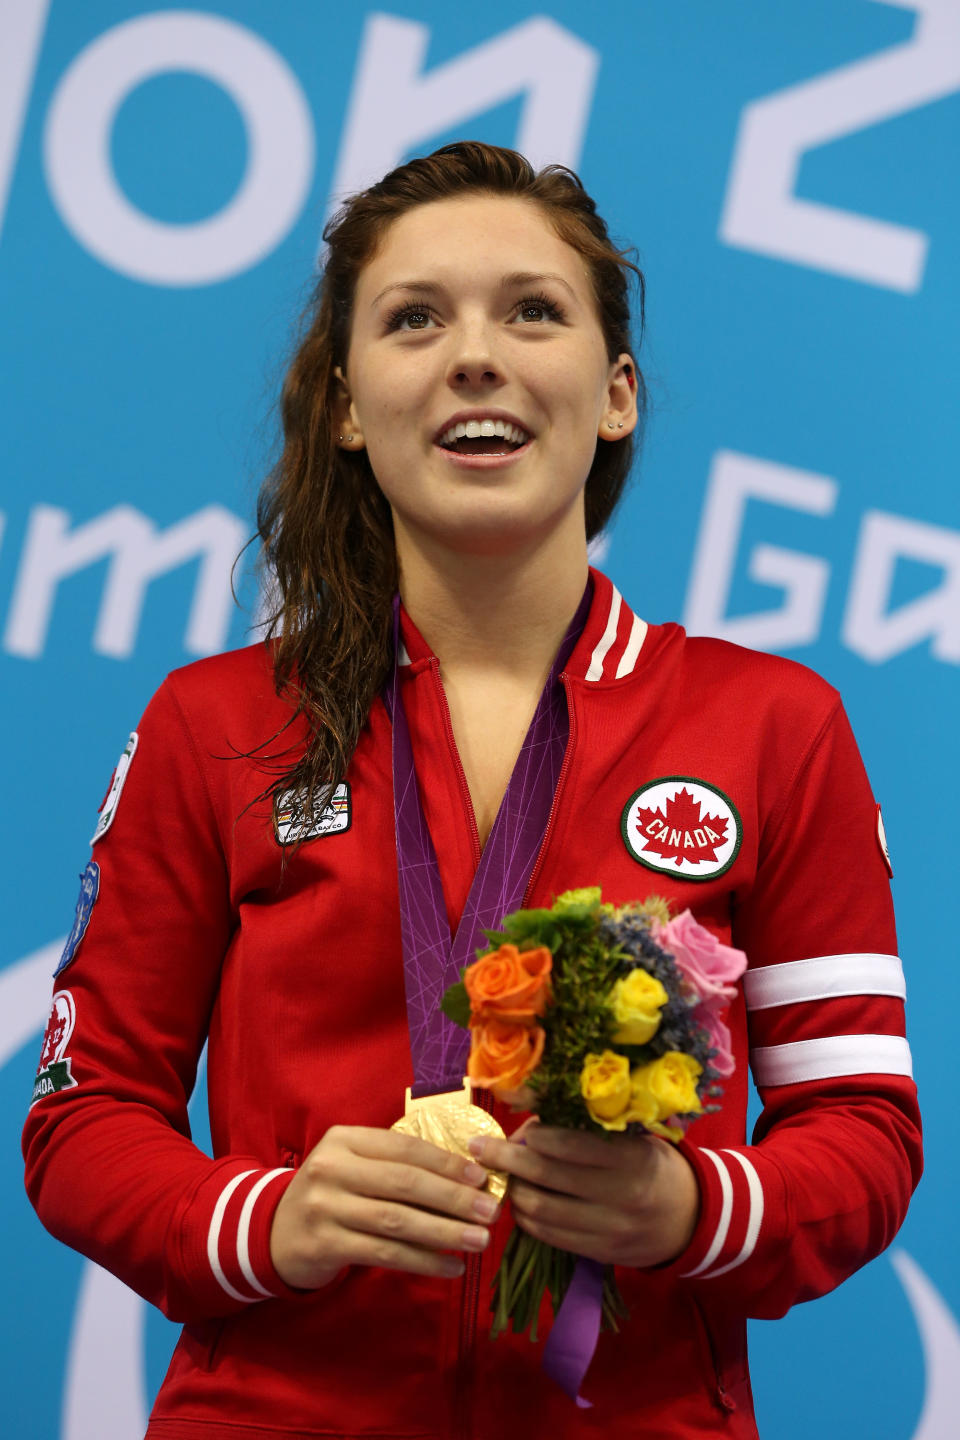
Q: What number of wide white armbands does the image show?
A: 2